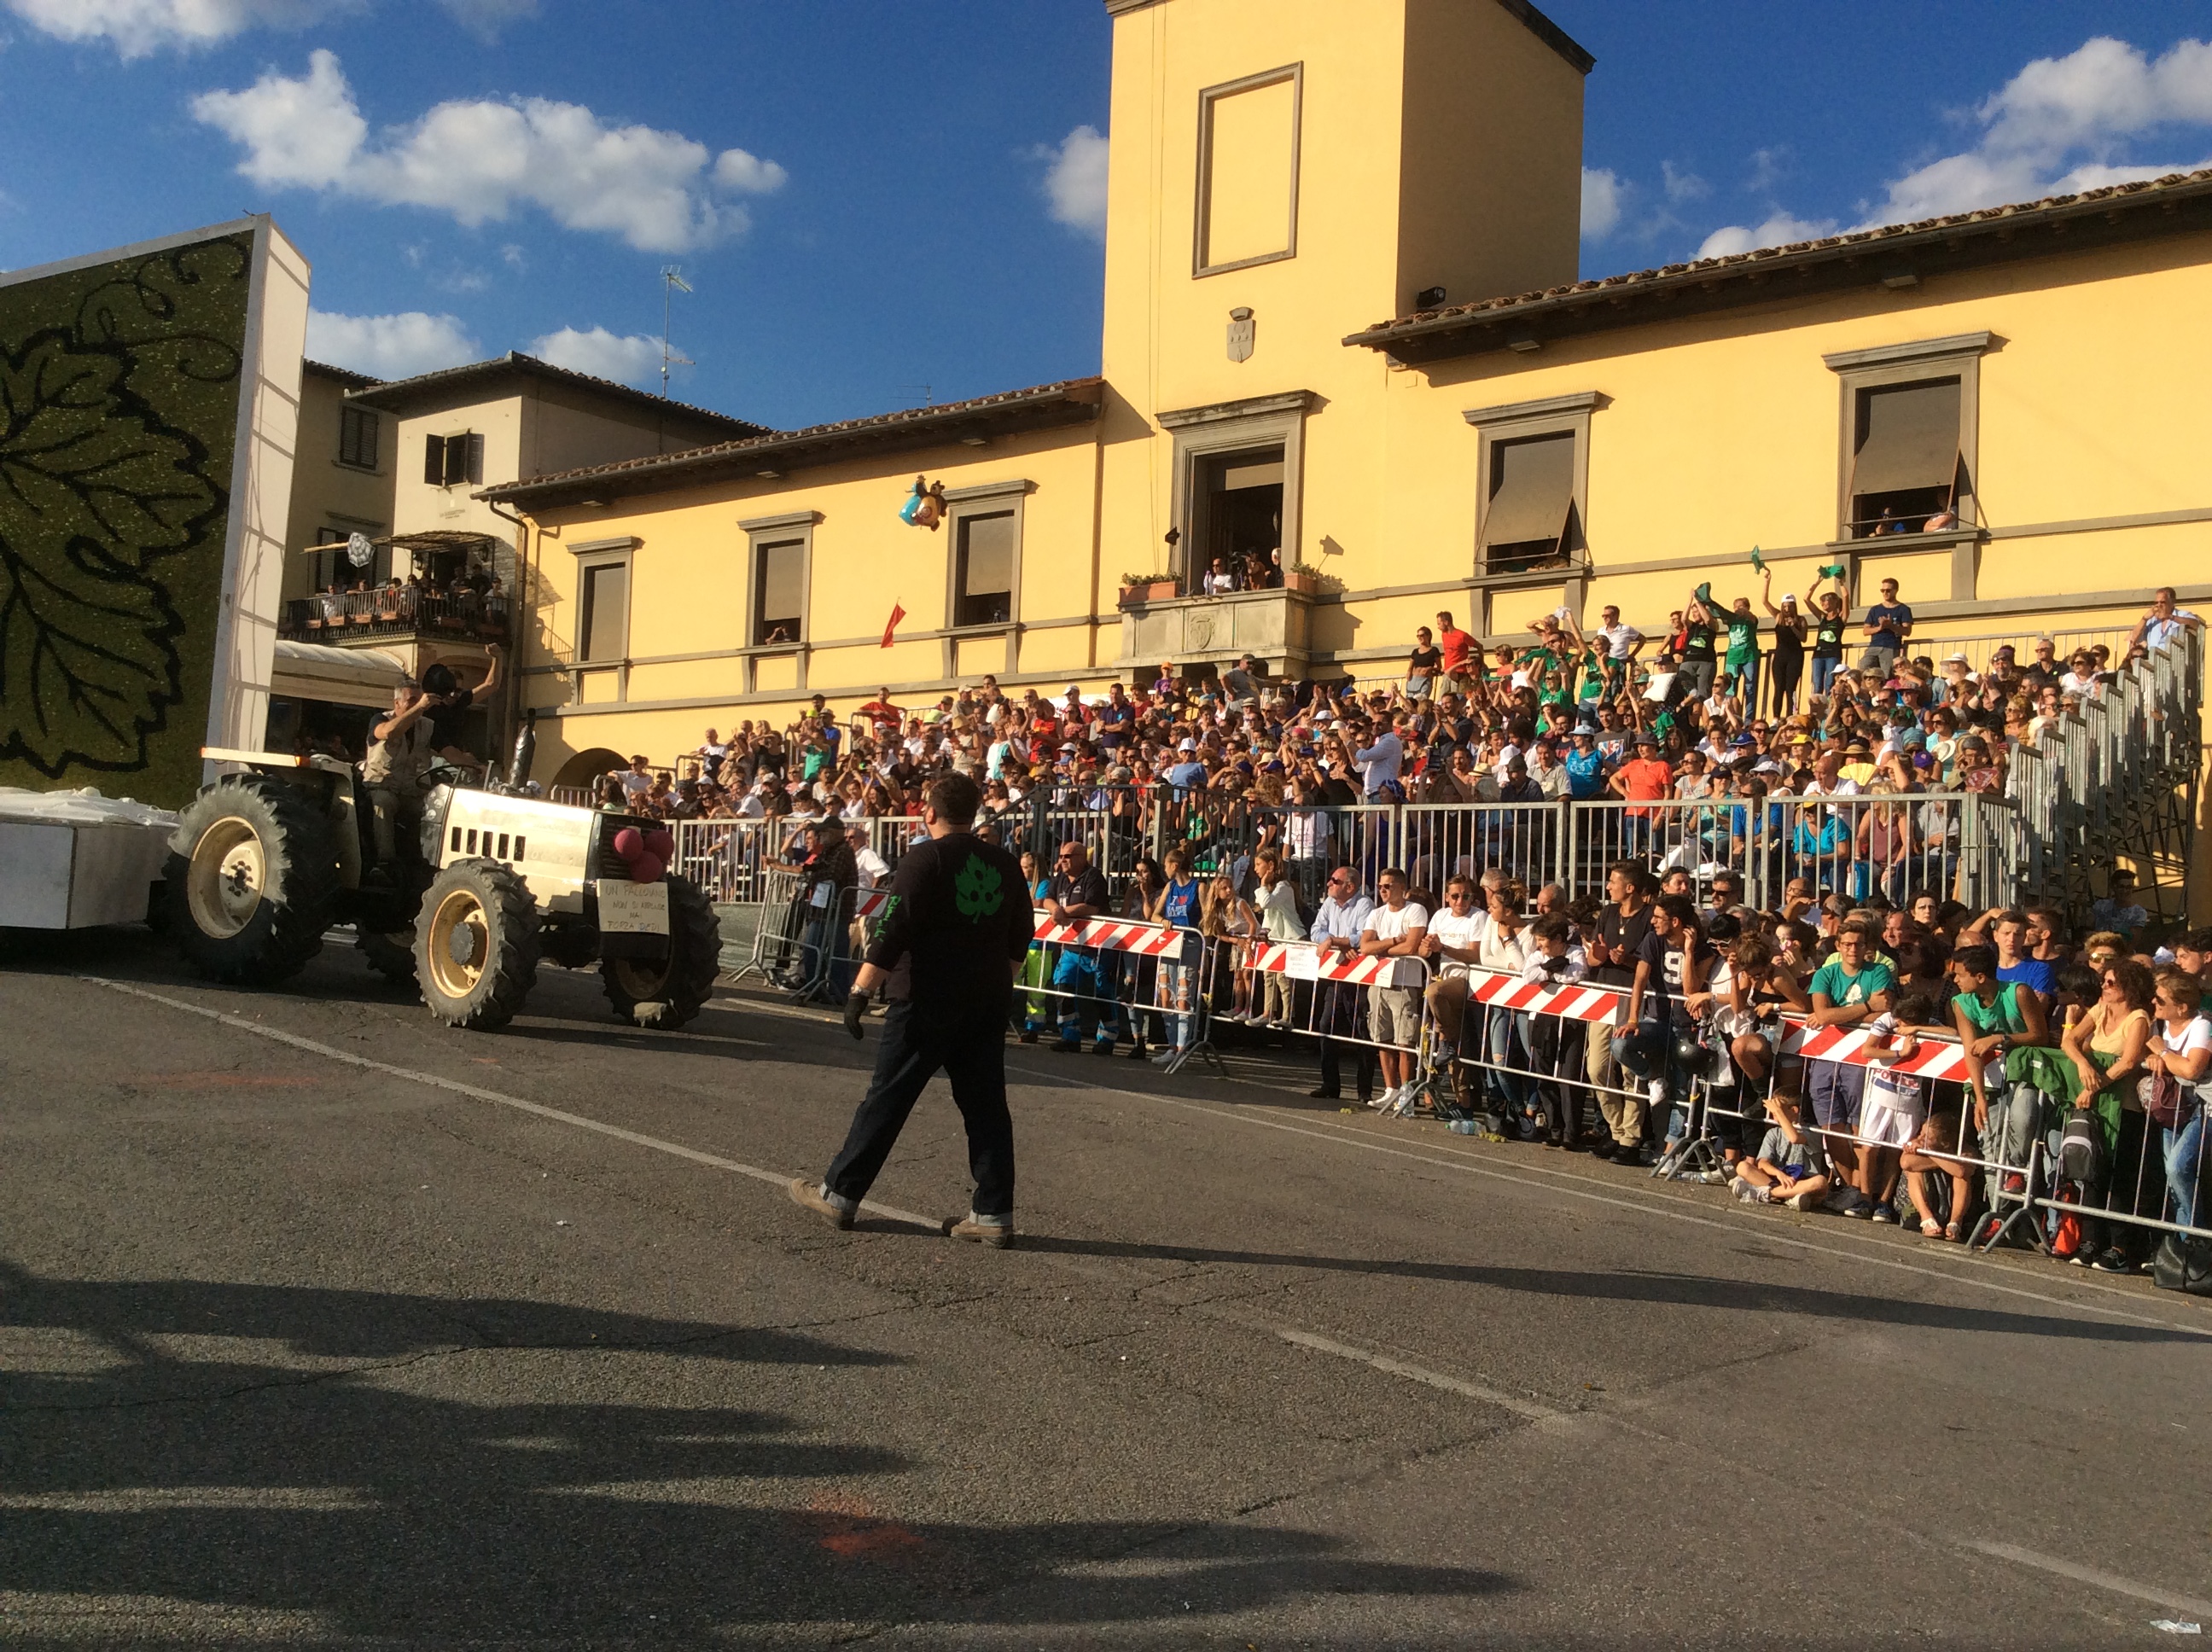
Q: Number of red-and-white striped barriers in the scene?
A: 5